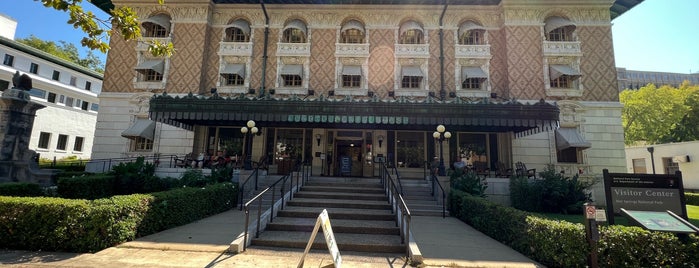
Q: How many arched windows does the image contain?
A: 7